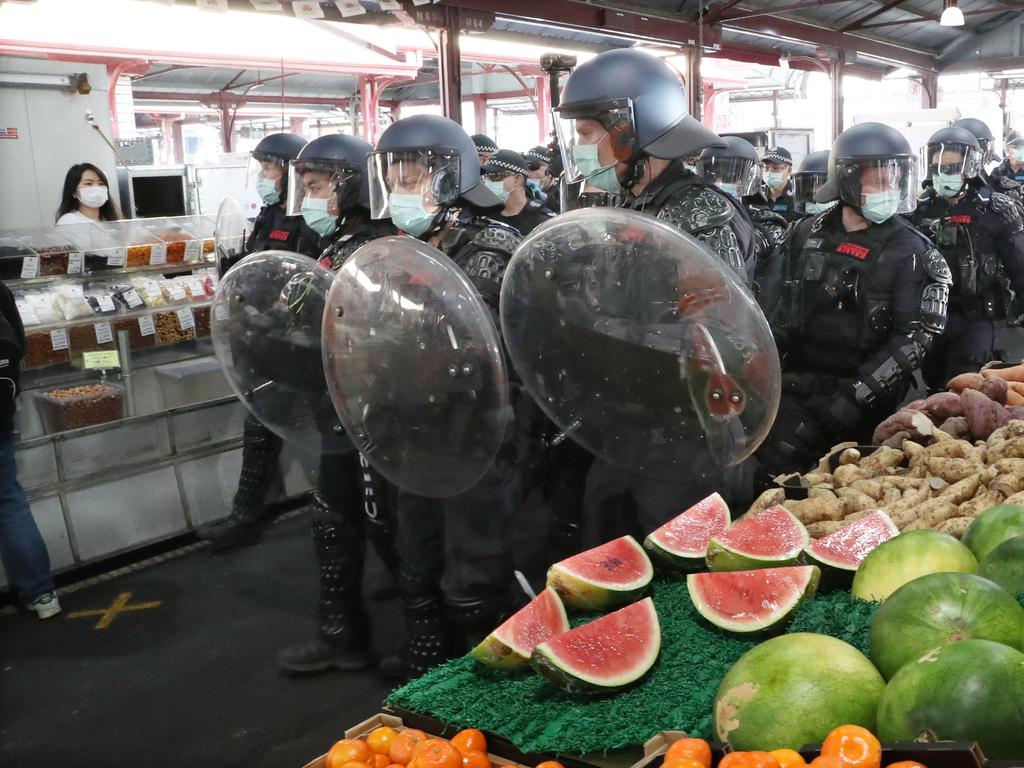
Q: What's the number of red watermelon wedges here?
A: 7